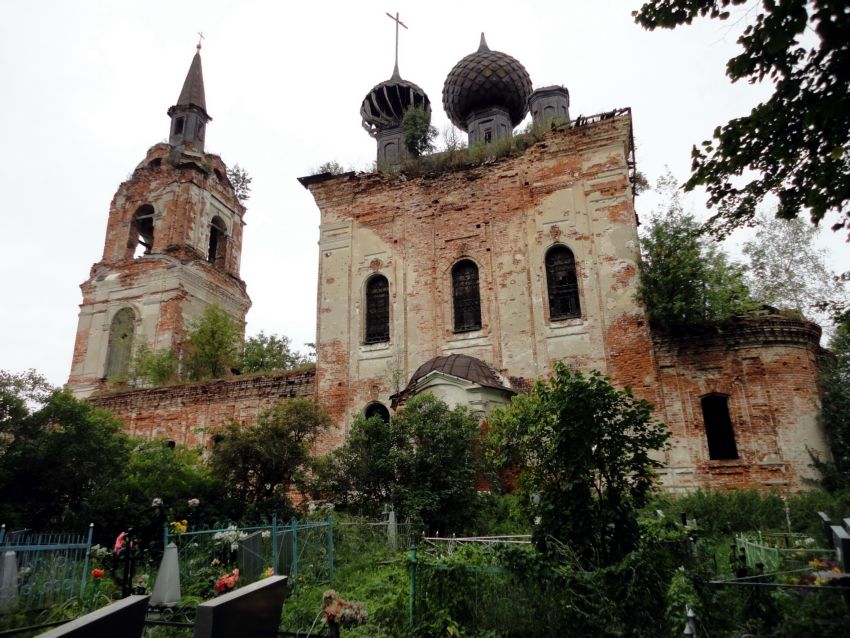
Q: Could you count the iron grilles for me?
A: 3